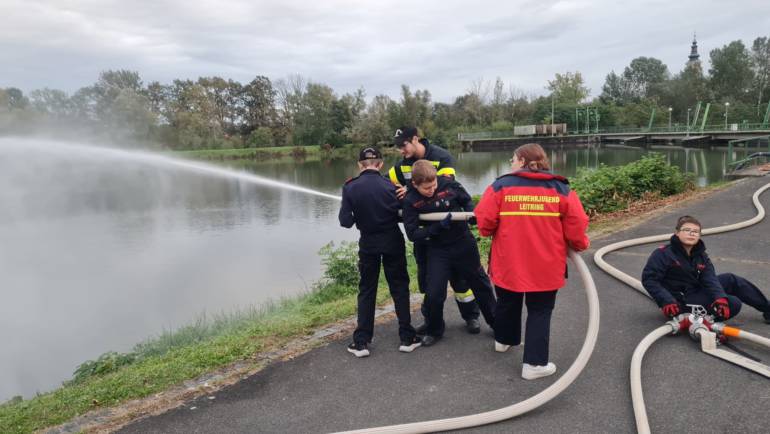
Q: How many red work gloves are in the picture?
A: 2